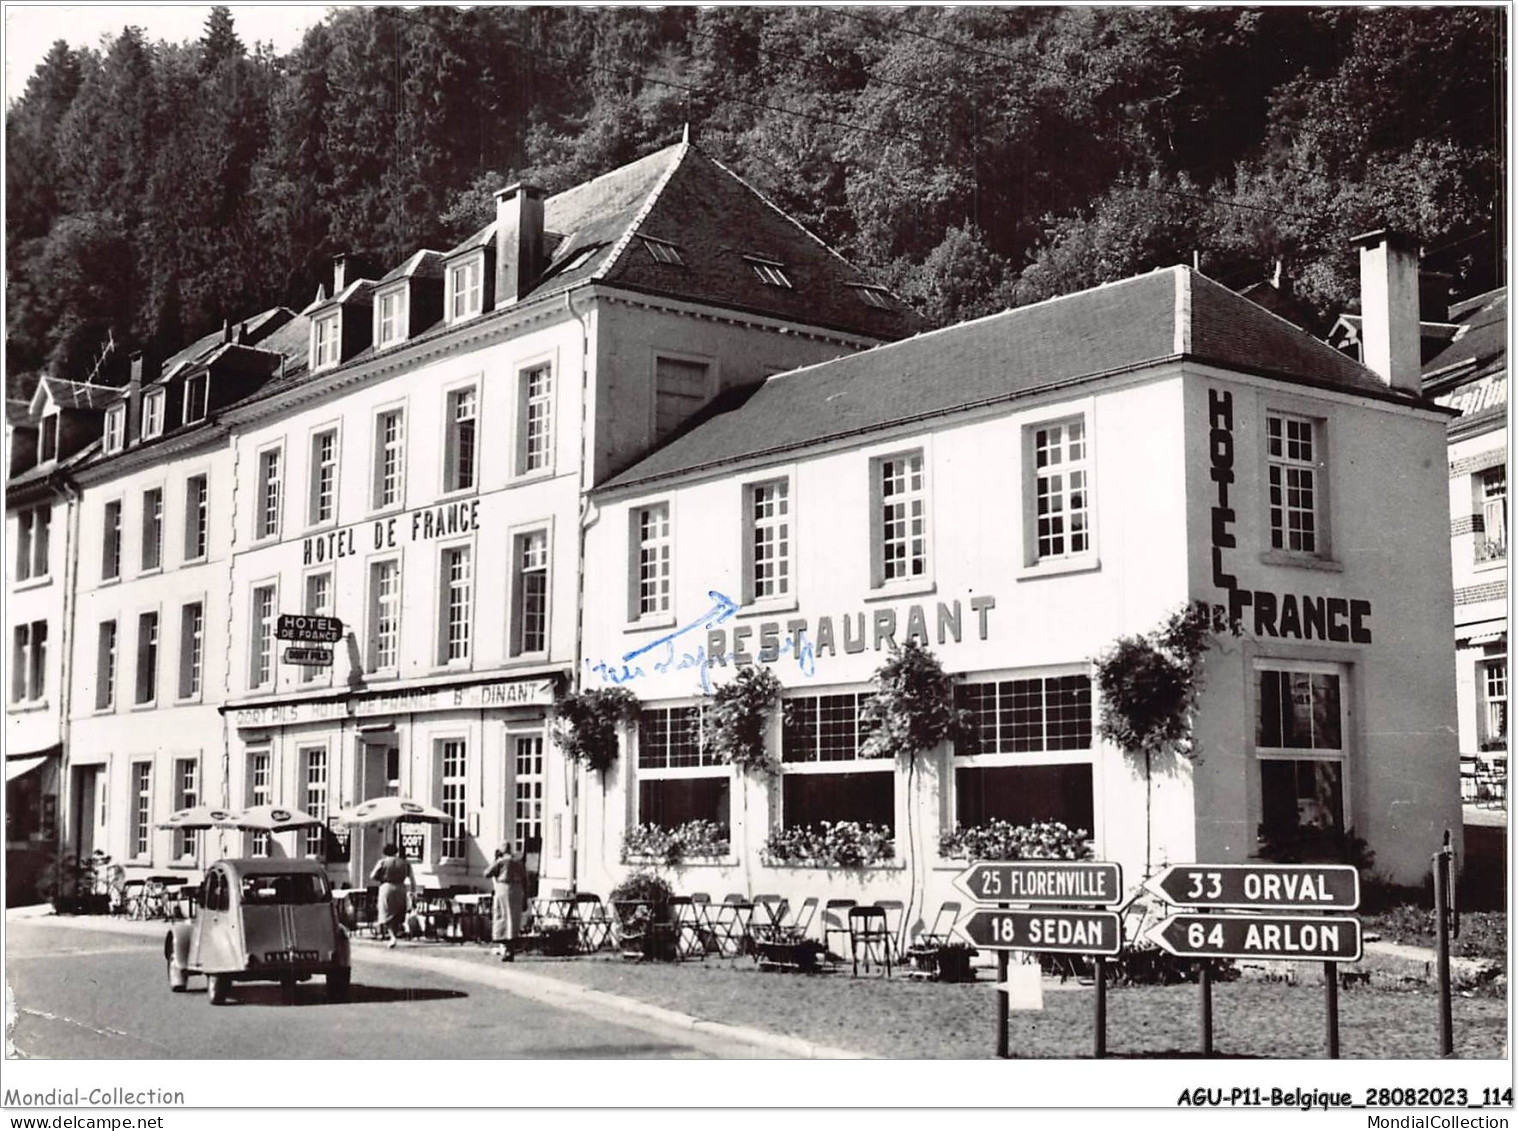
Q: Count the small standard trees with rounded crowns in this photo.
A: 4